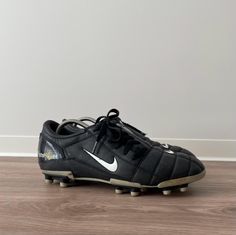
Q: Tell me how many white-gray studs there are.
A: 7